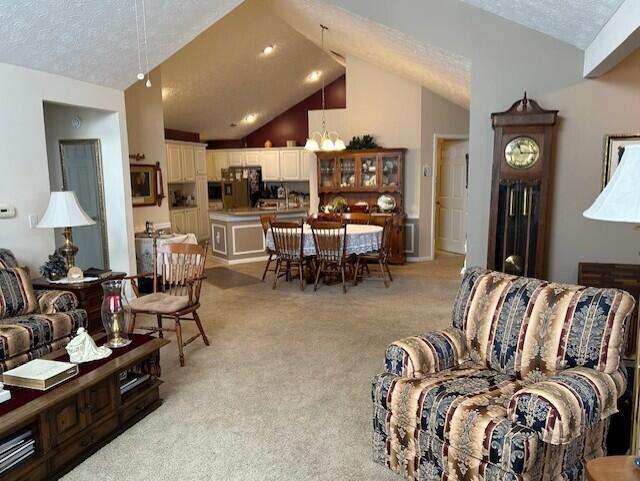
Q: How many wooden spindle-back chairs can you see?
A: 7